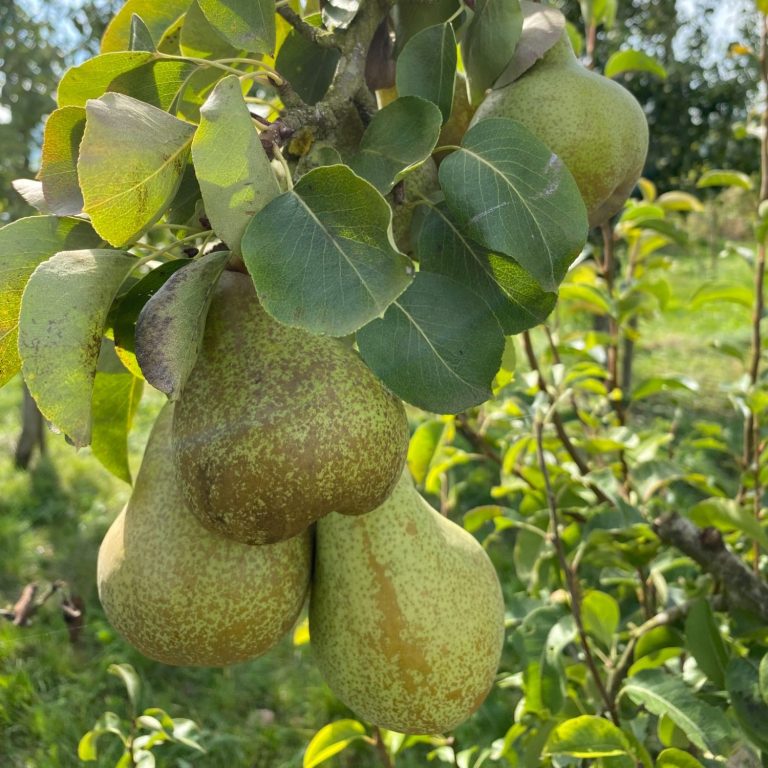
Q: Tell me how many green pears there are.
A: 4